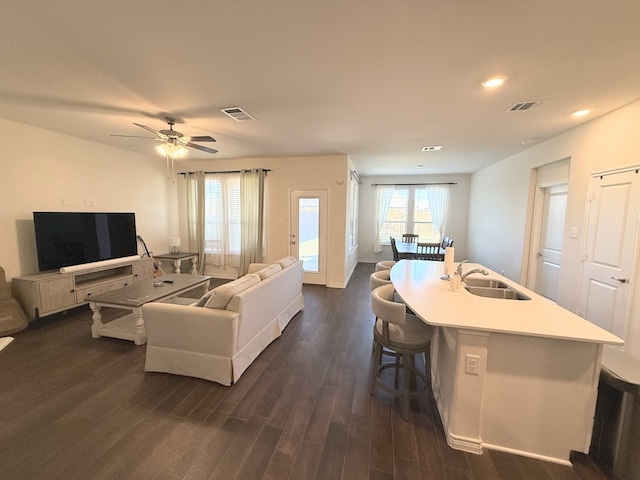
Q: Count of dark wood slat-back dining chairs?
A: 4